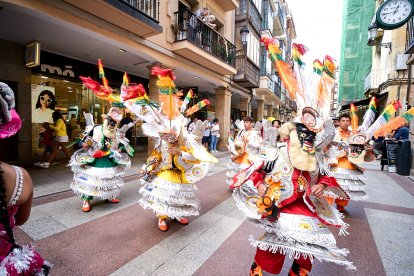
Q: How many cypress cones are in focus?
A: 0